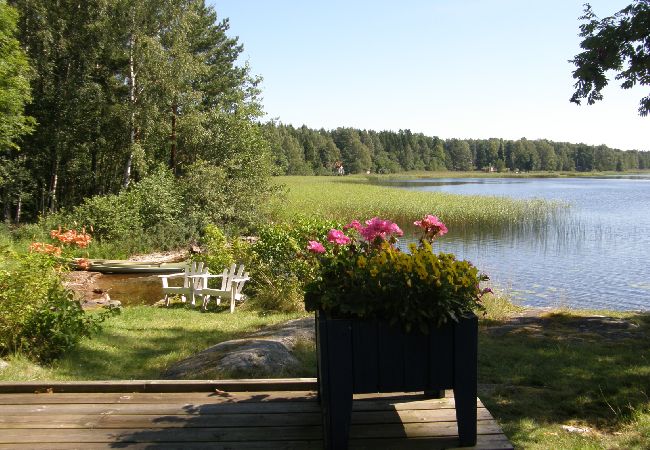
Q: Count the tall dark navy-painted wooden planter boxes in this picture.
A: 1